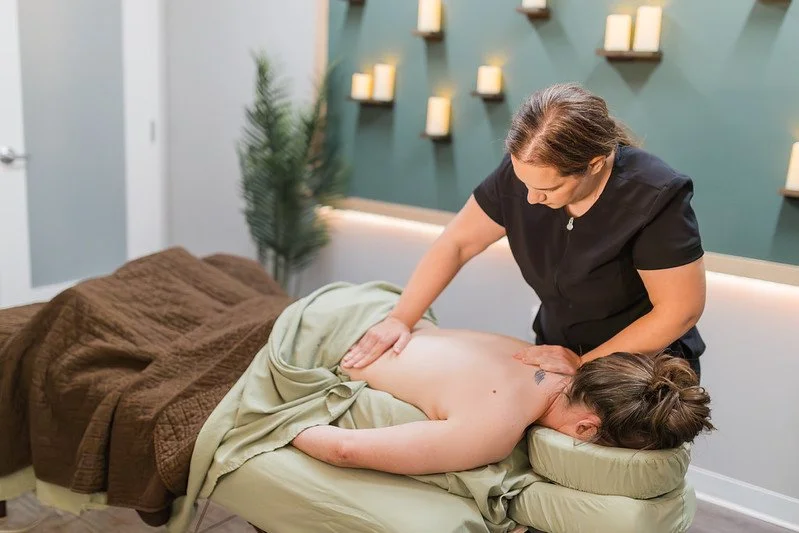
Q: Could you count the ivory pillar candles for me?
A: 9